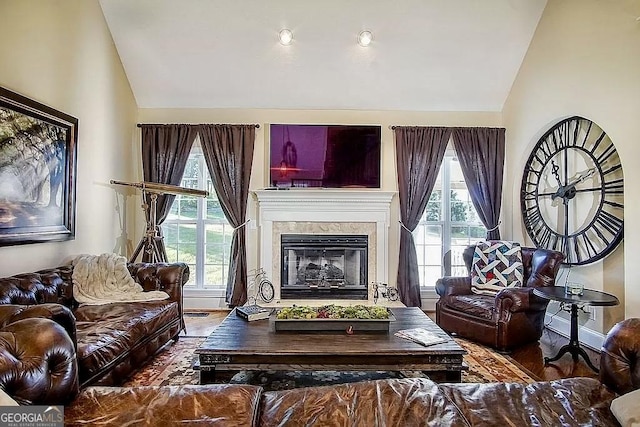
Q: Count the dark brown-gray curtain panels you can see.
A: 4